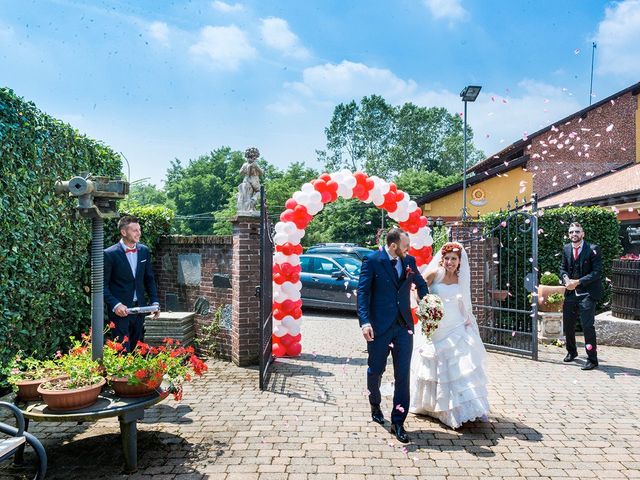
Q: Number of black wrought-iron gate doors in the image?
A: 2